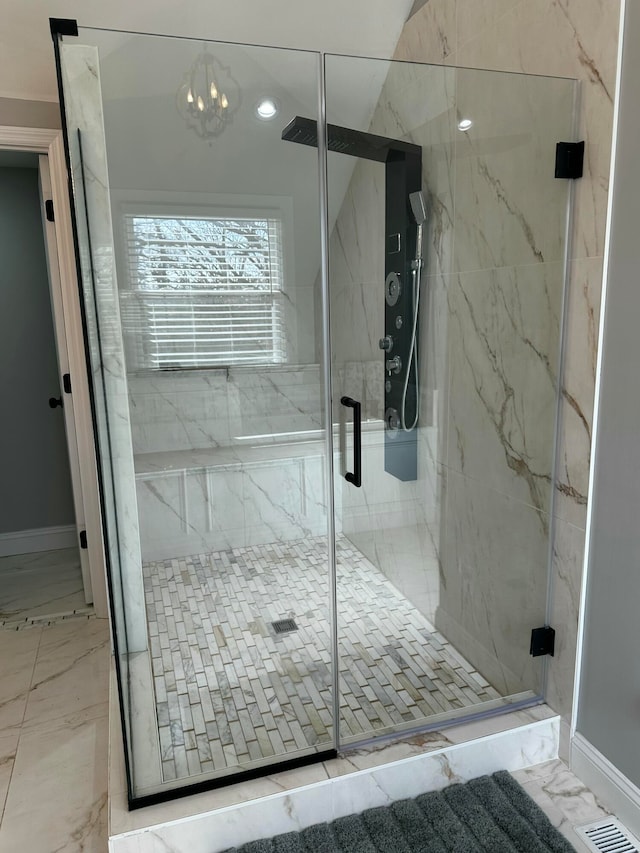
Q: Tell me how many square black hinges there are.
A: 2